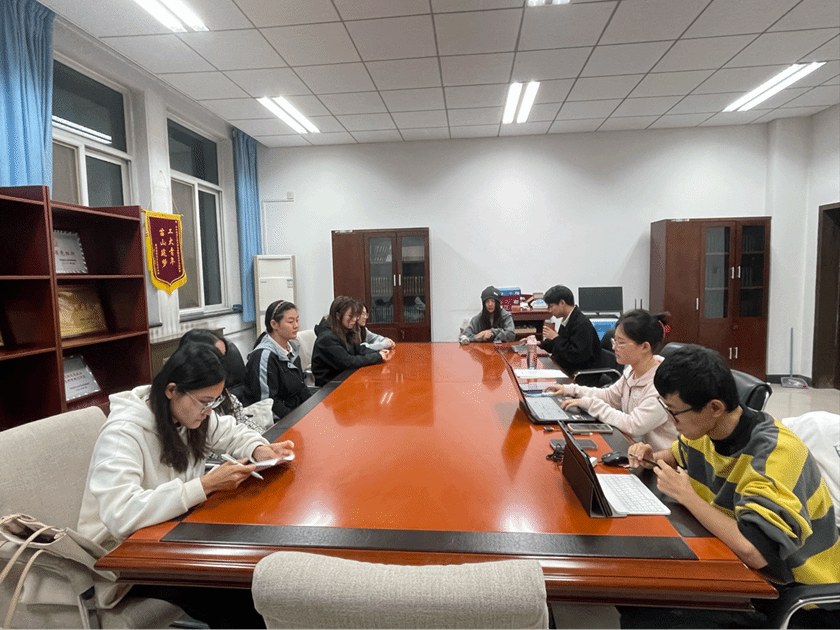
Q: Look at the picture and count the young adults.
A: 9